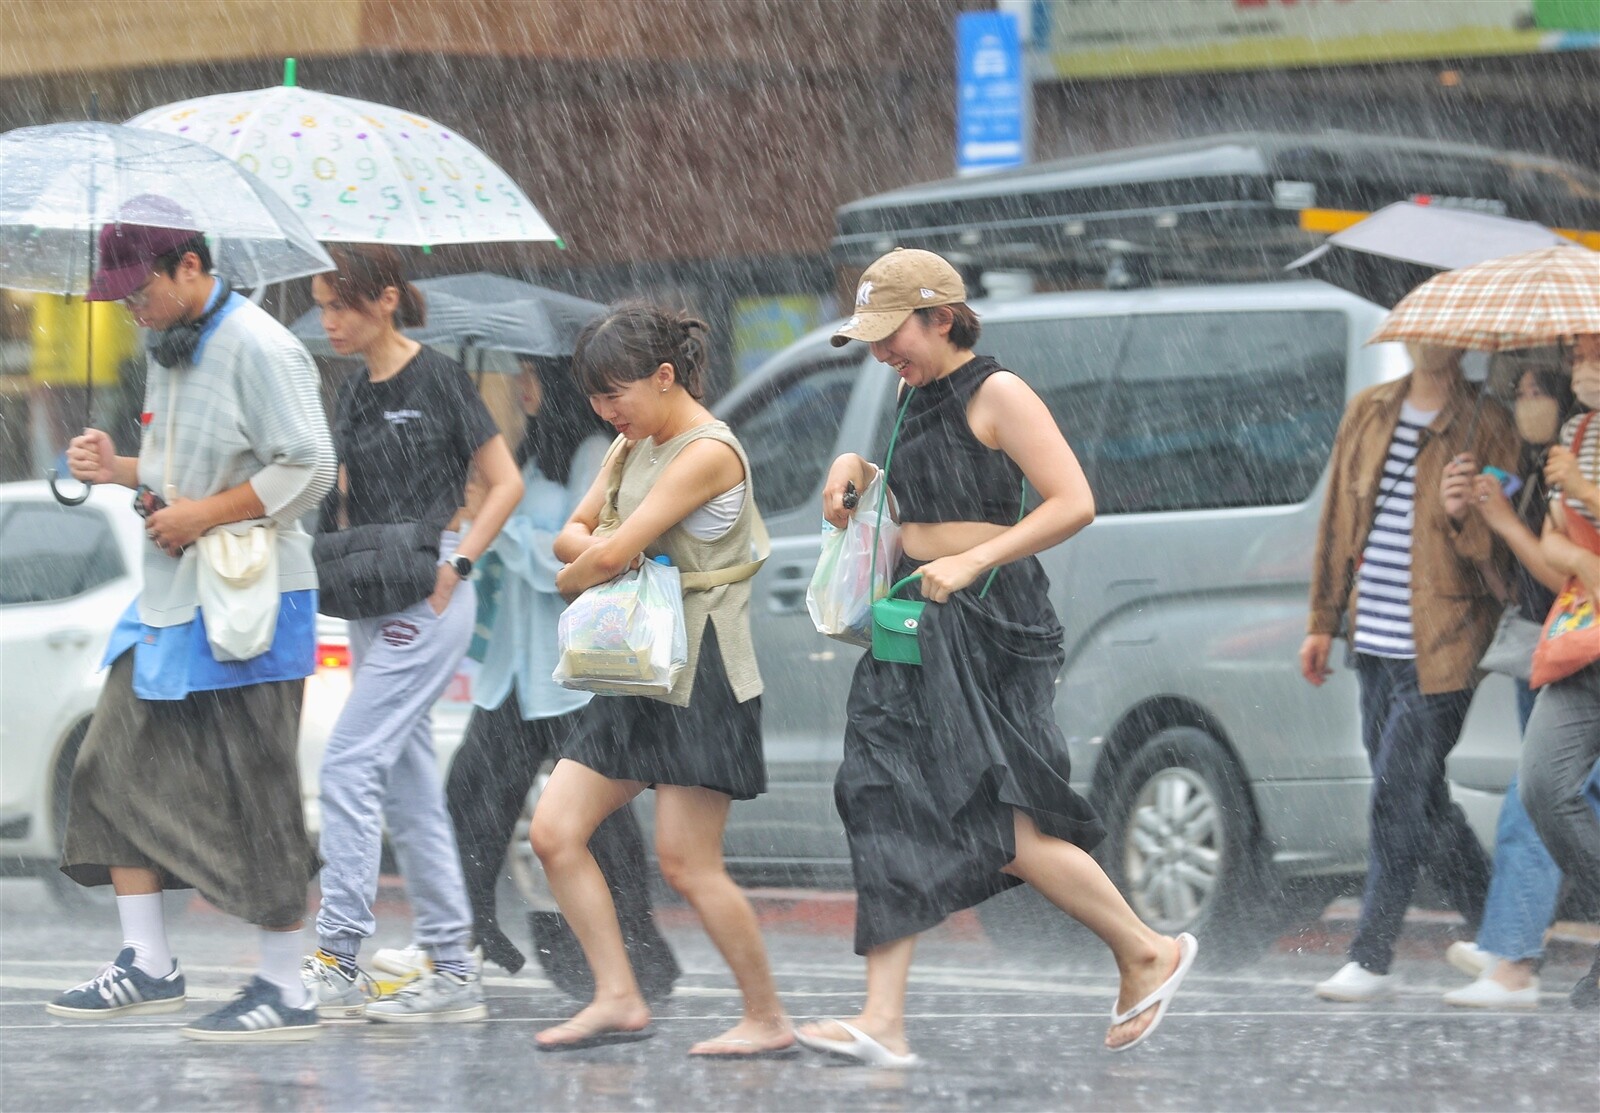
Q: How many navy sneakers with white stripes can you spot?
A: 2